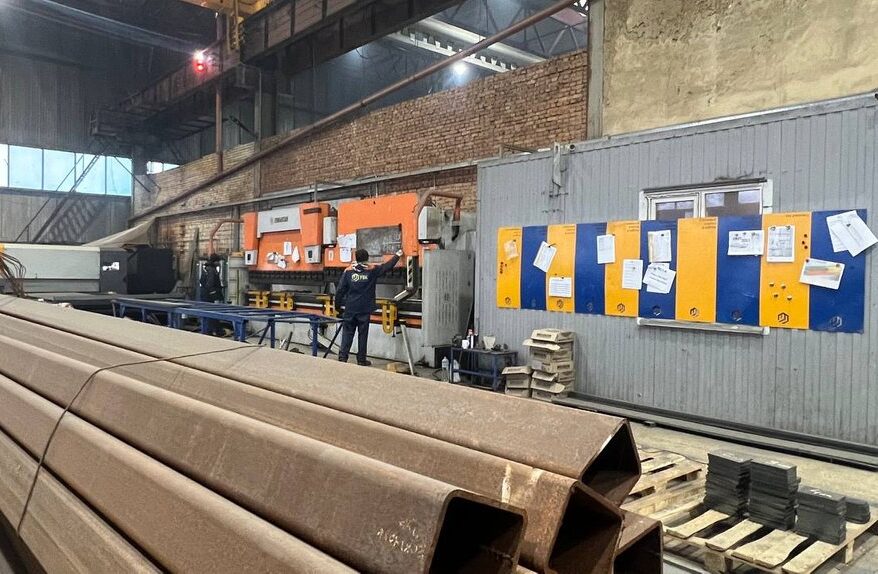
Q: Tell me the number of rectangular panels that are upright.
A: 10